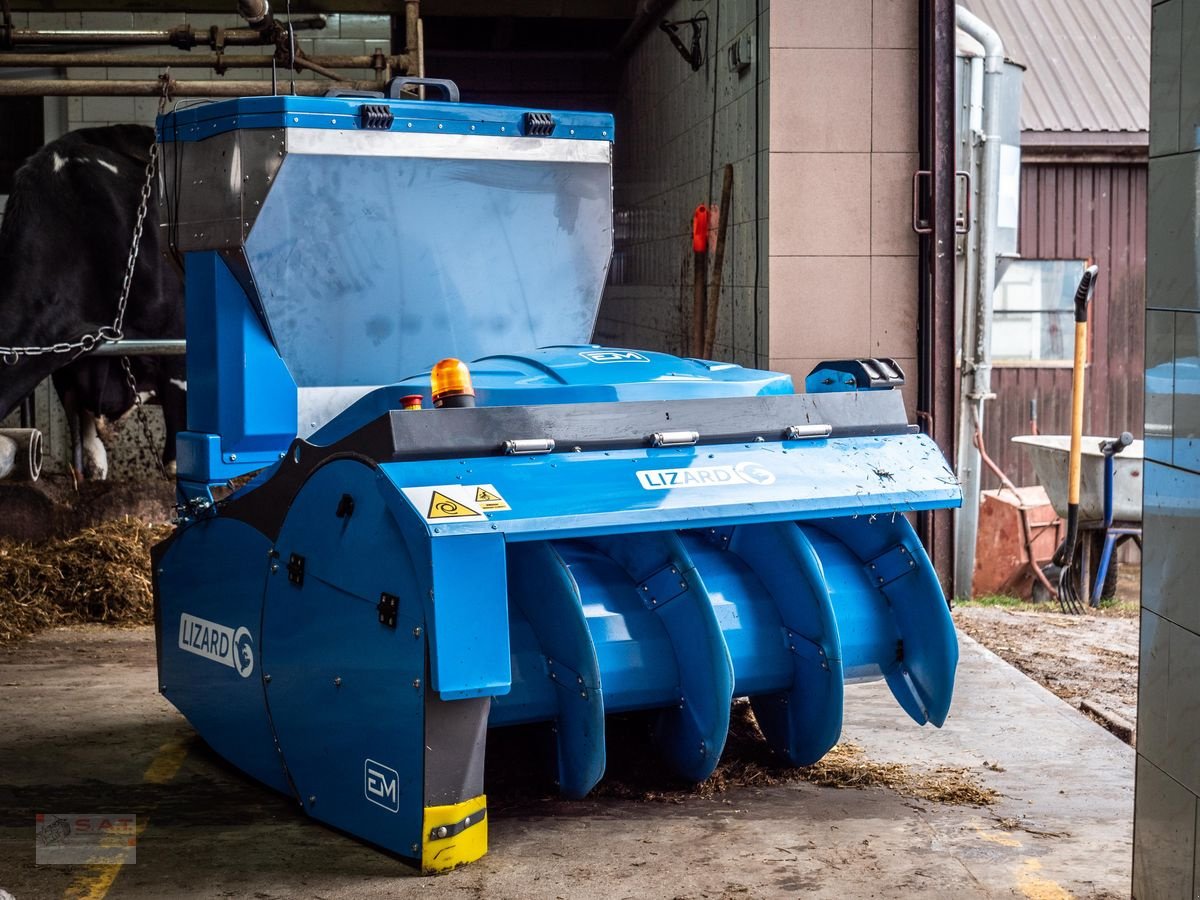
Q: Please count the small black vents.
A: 2